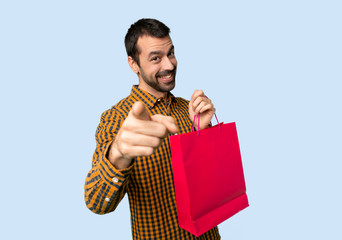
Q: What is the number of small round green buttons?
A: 0